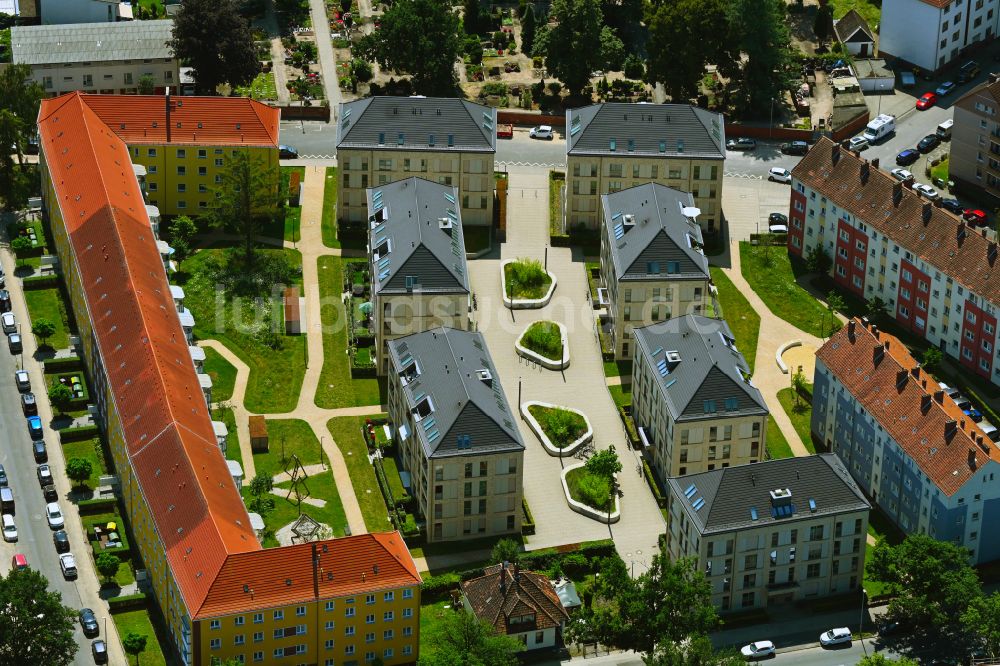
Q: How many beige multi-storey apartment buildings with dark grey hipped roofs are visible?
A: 7